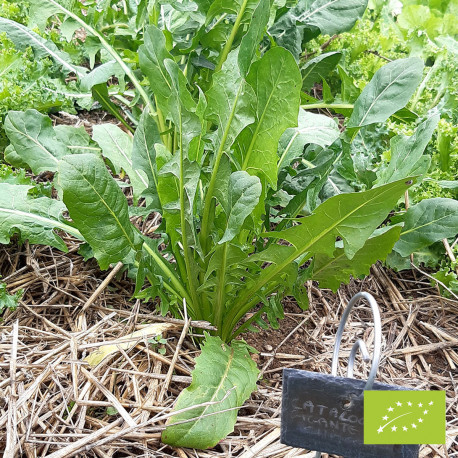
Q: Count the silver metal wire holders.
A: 1